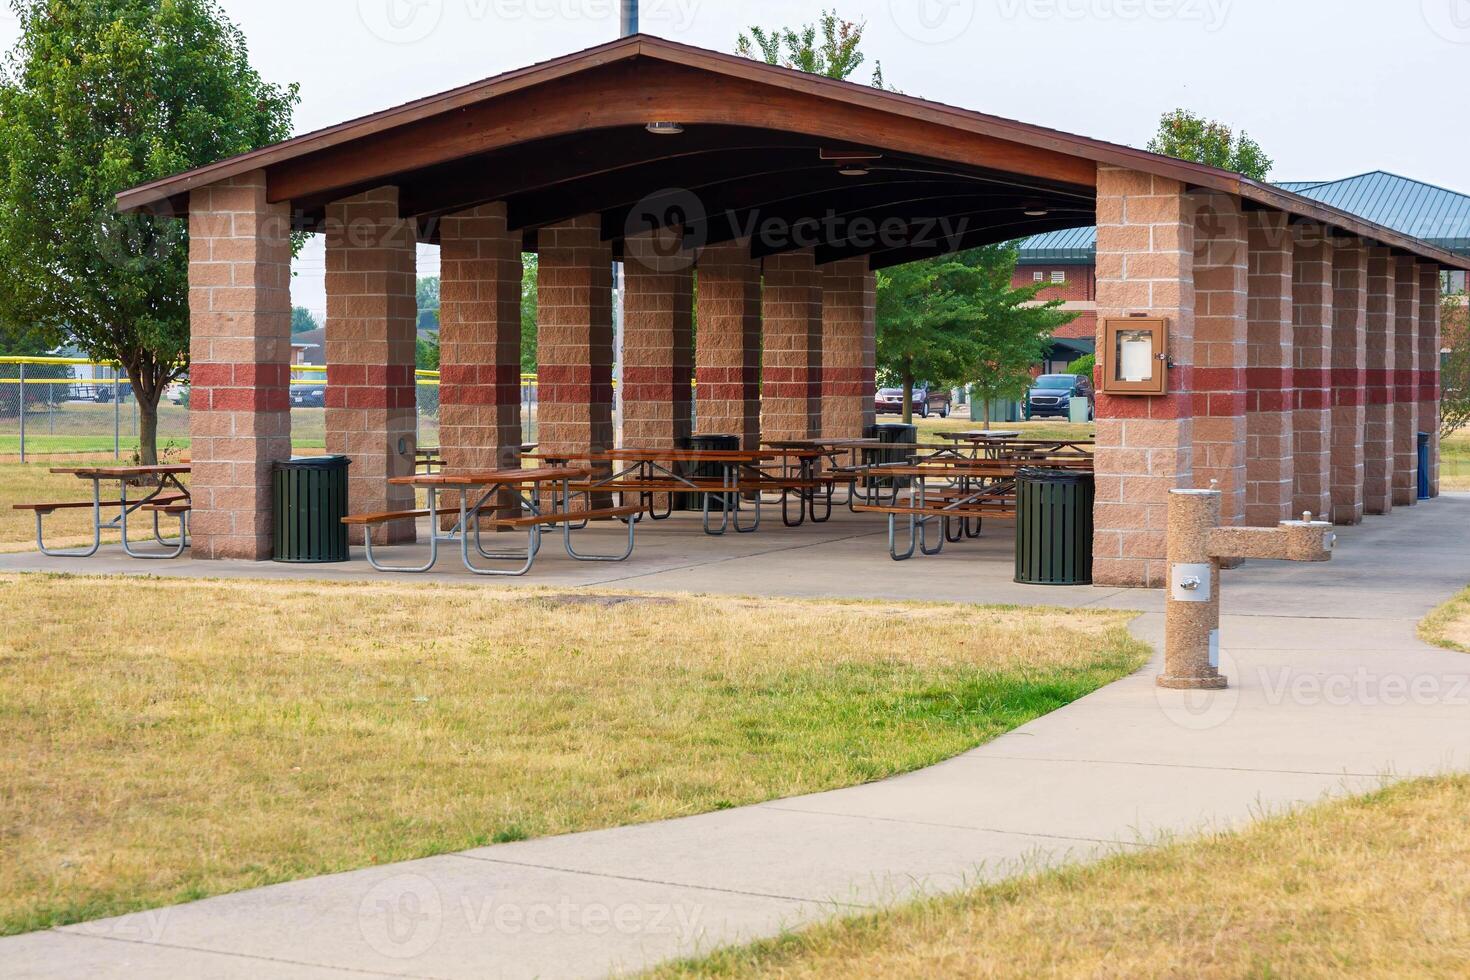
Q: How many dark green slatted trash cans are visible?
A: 4